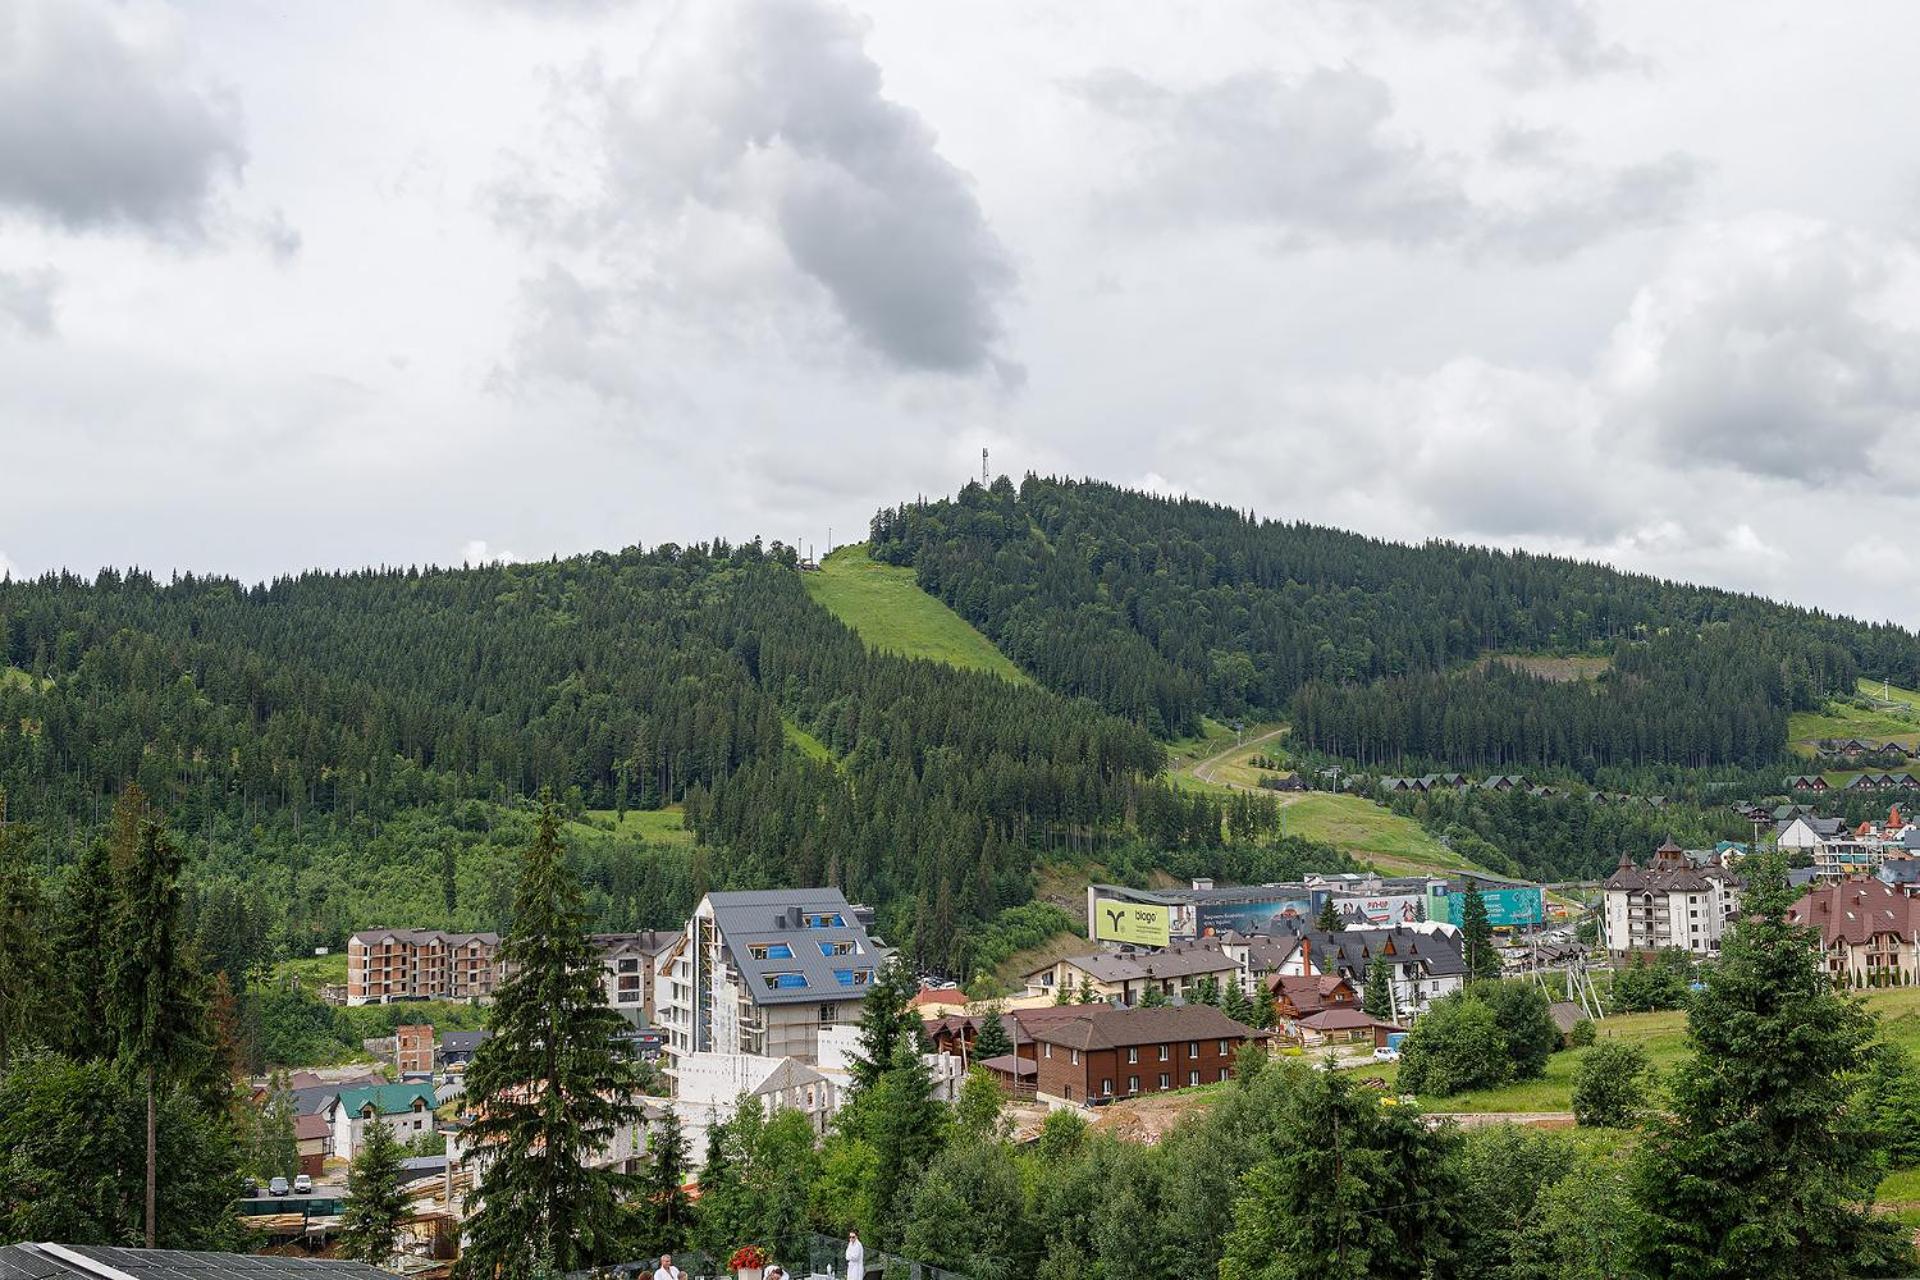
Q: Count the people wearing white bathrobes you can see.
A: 3